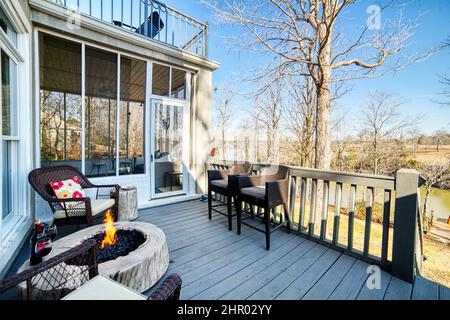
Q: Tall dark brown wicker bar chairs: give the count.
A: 2